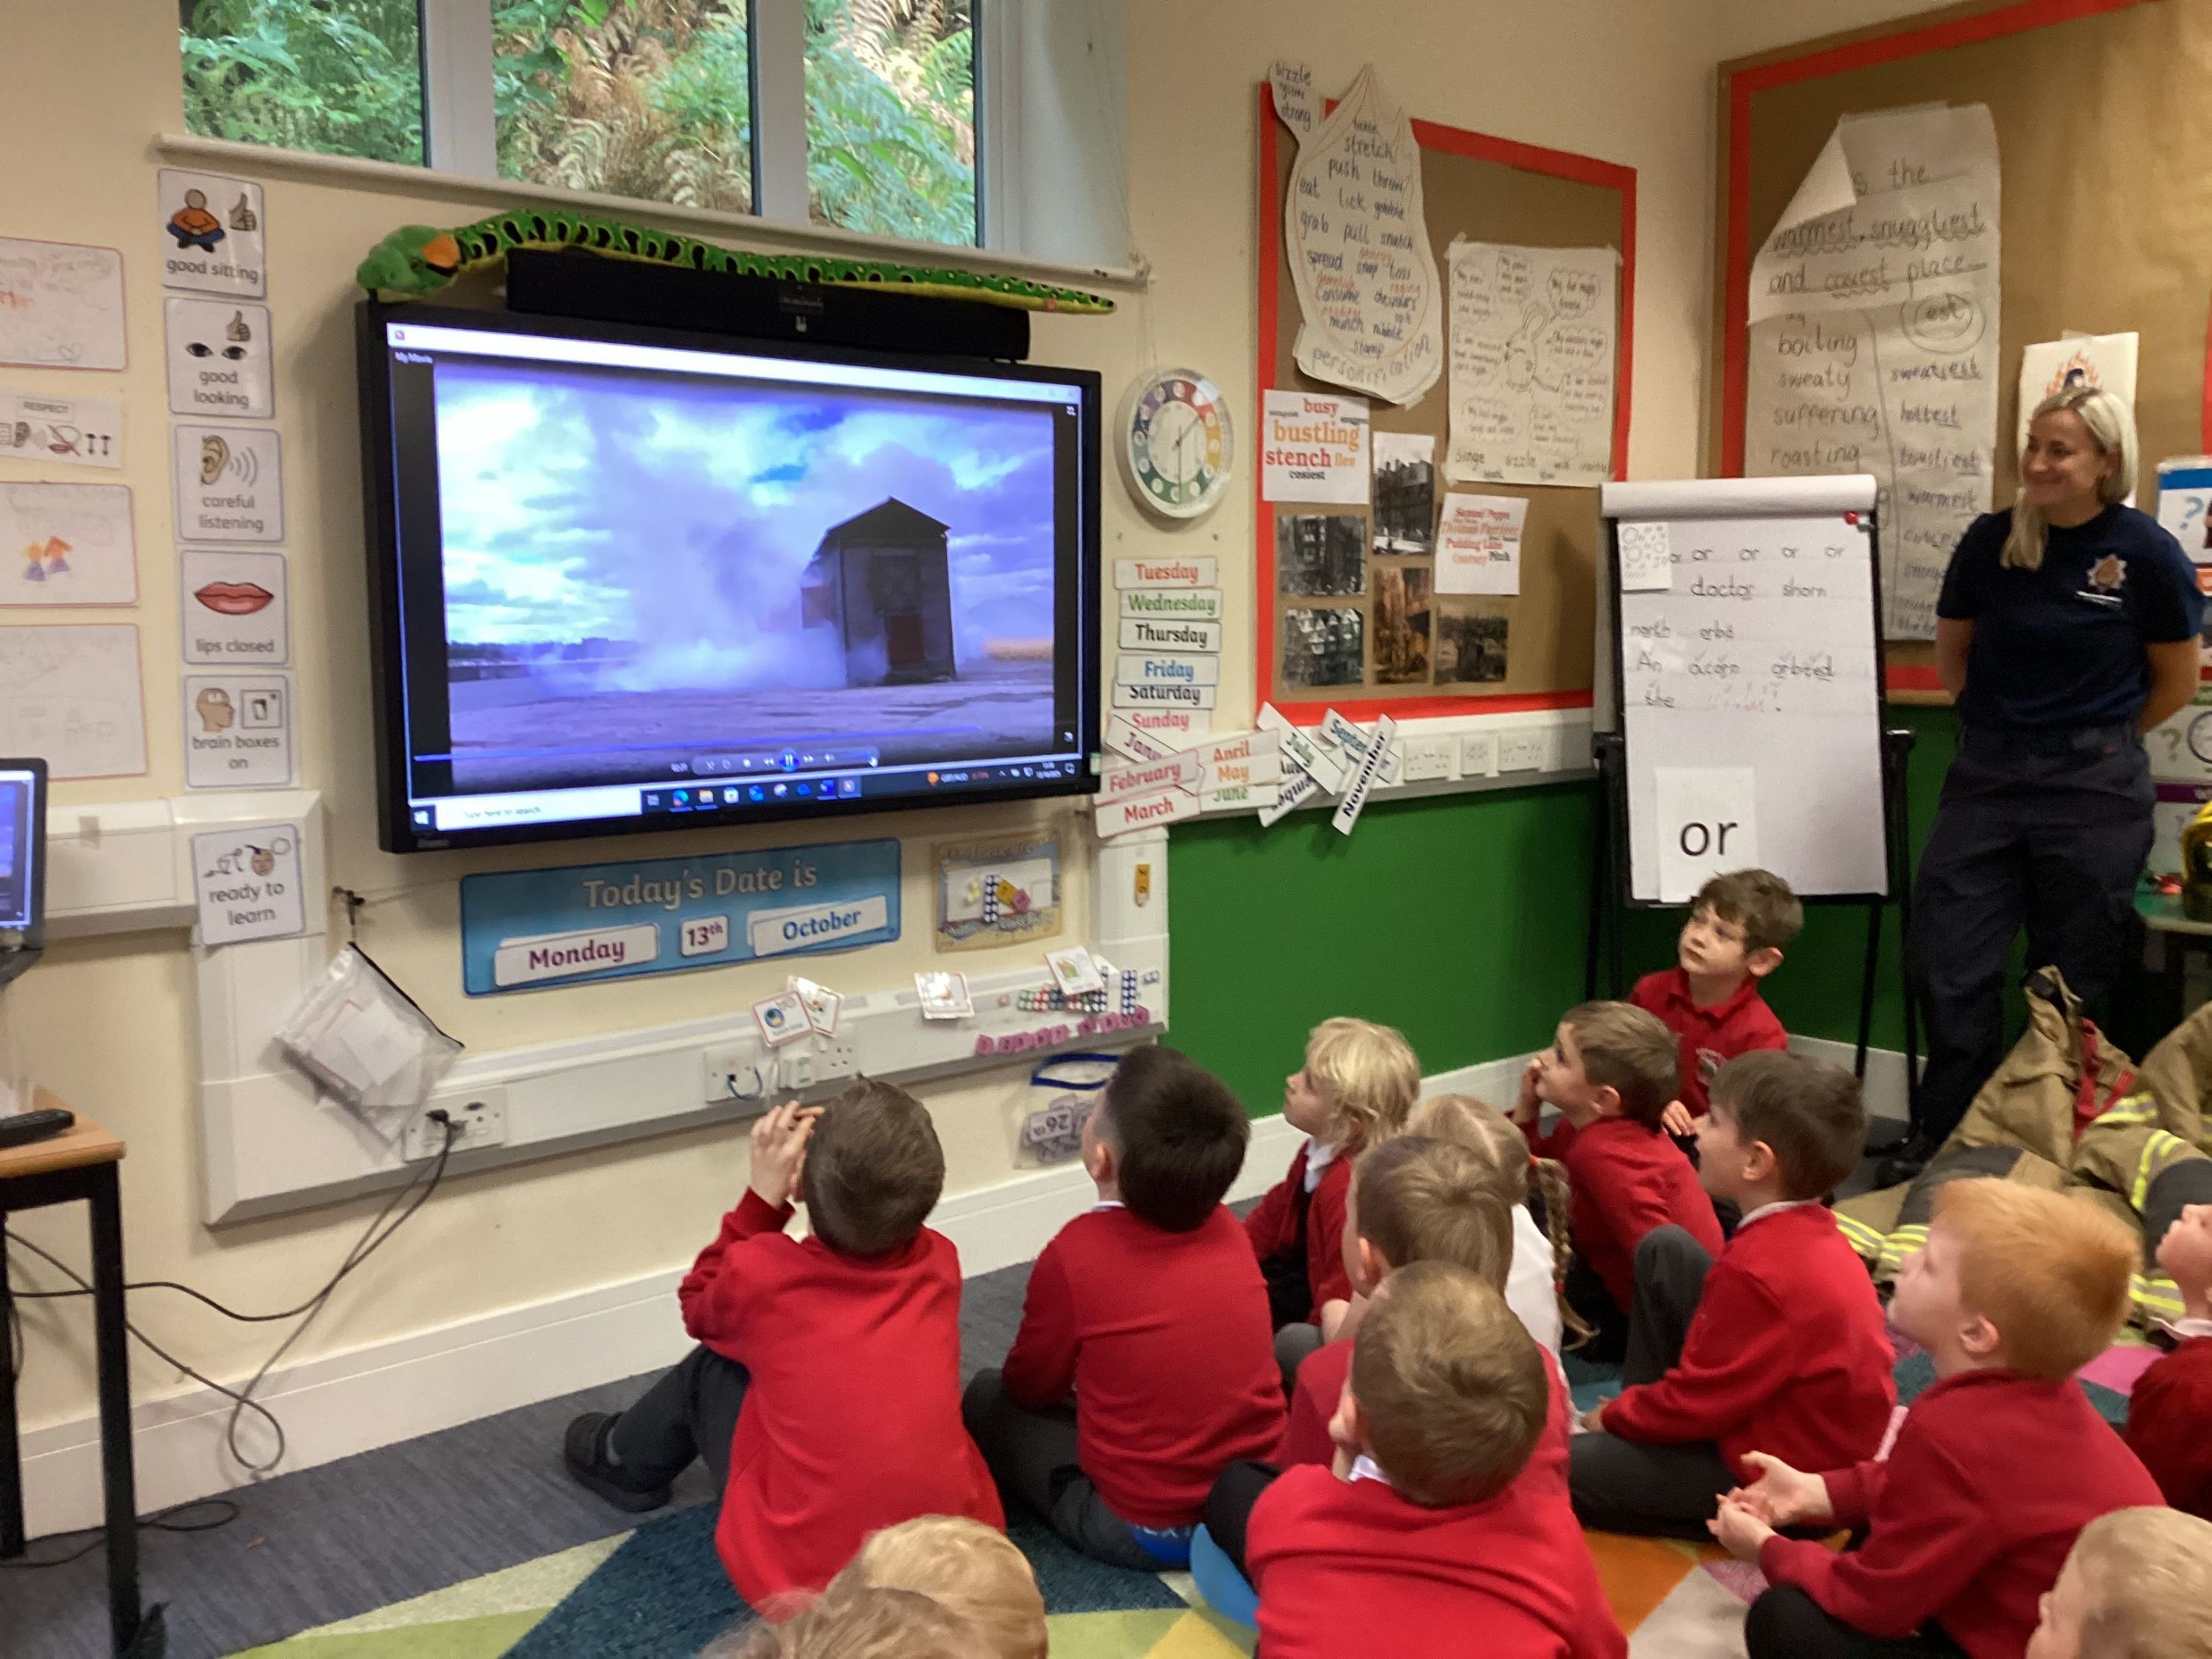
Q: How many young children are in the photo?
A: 14